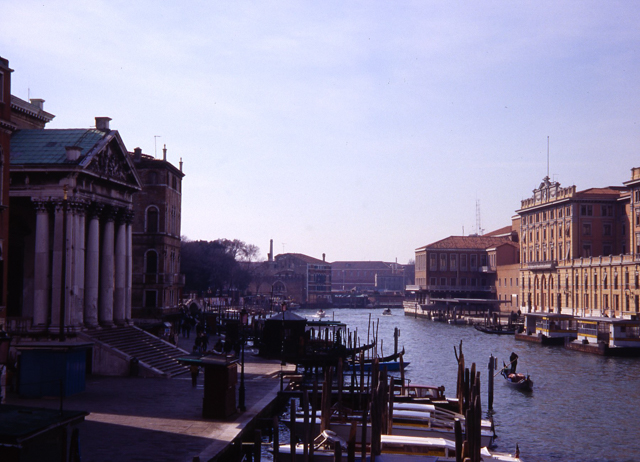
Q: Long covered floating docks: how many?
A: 2